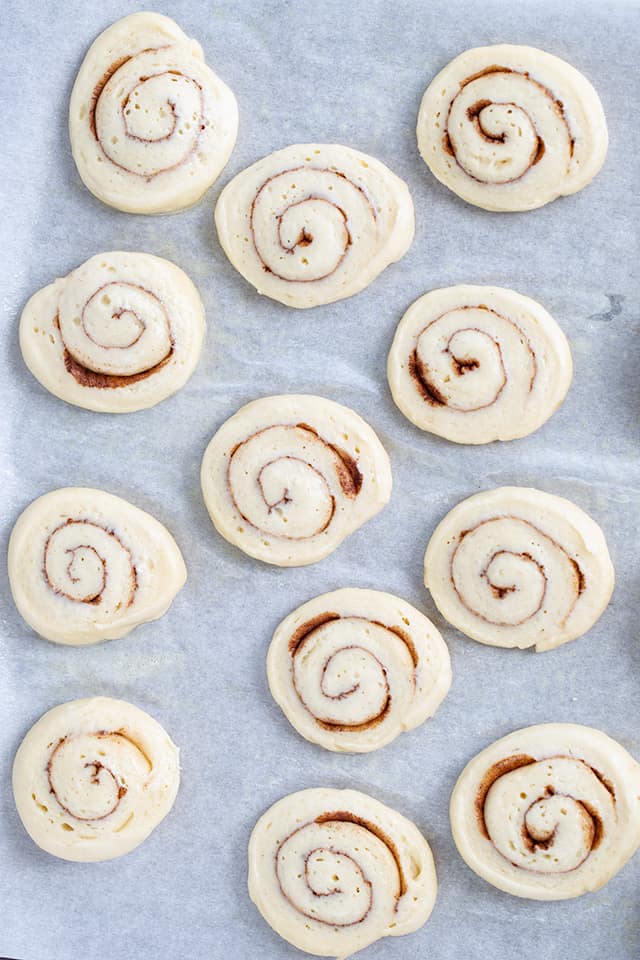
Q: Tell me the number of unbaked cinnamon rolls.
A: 12